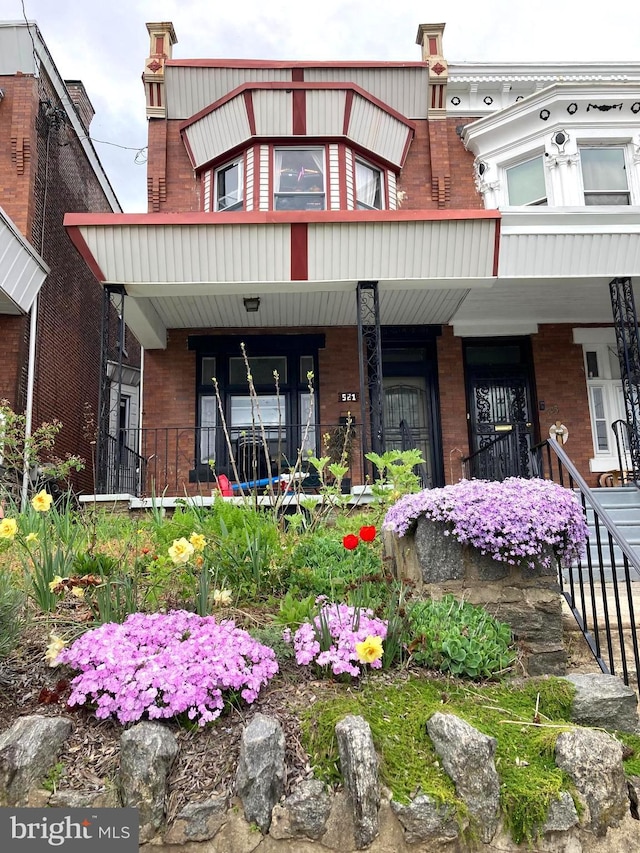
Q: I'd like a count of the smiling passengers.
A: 0